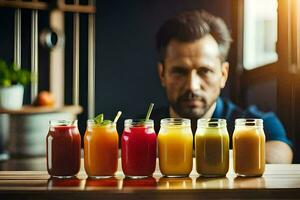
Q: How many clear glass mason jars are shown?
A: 6